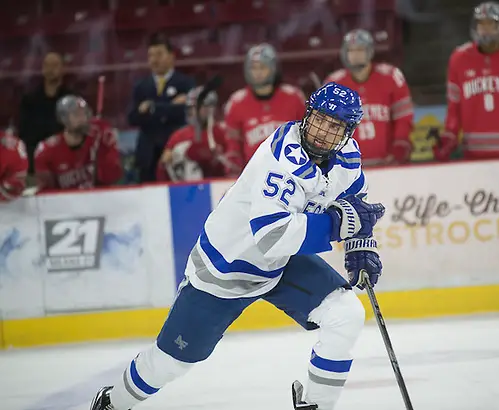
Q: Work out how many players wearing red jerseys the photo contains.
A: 6